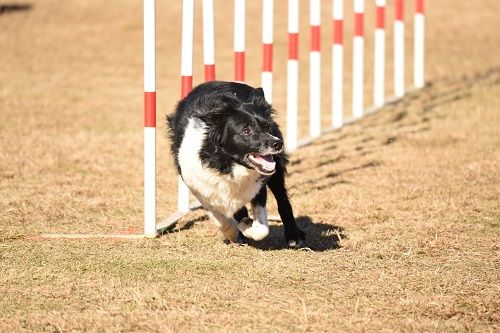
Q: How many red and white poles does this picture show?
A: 12